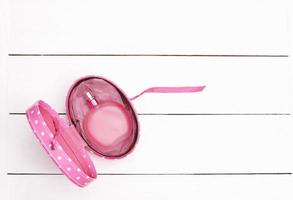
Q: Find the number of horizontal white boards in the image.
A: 4